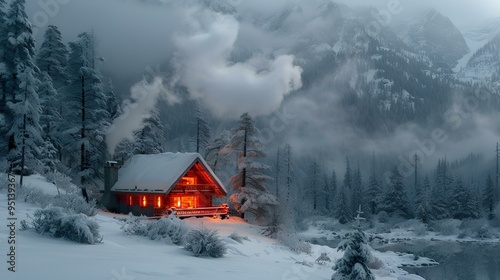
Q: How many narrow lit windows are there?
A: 3